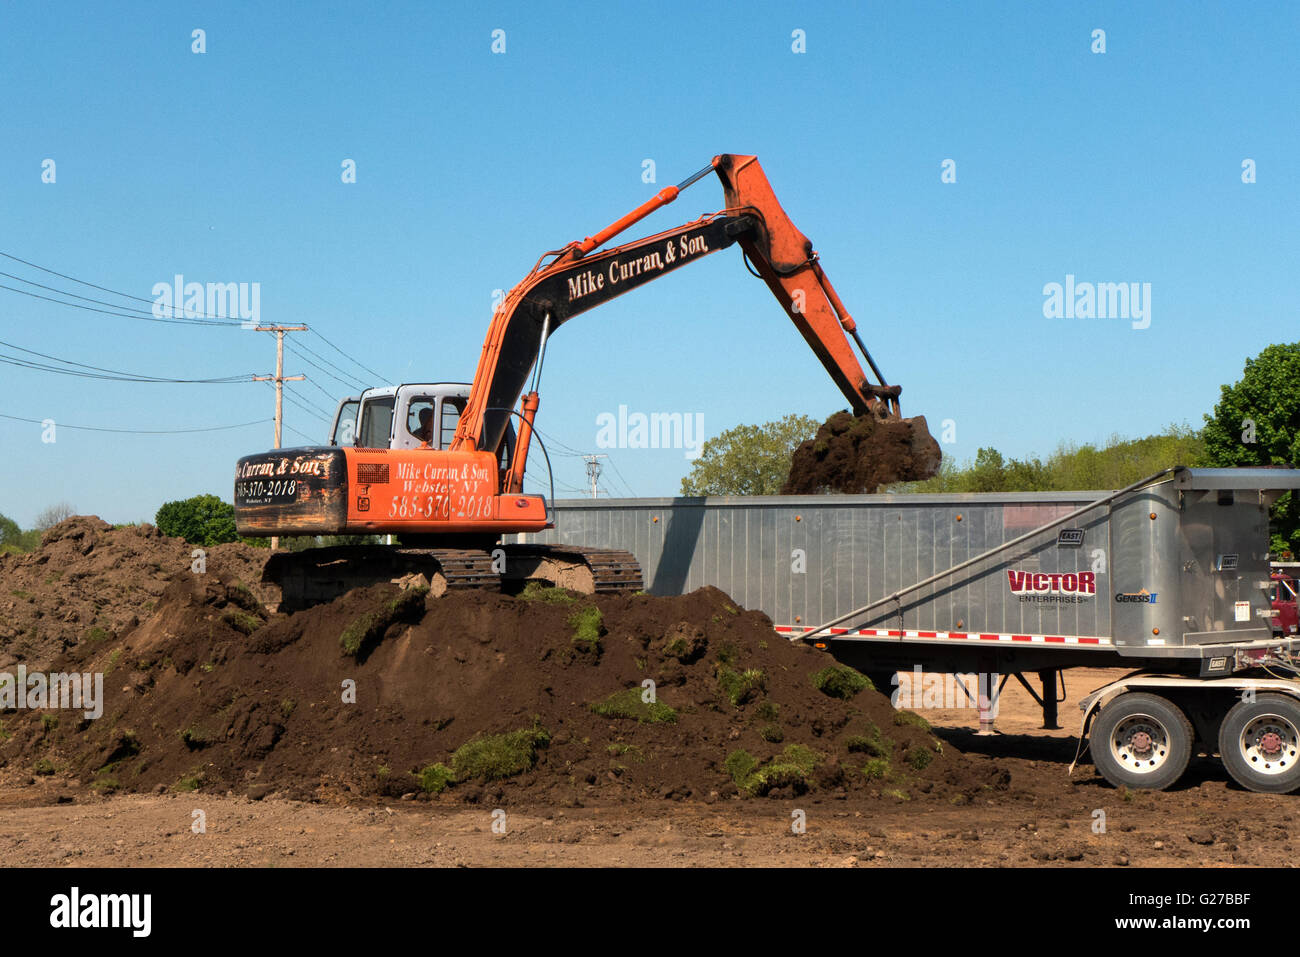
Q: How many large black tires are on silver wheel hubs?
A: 2